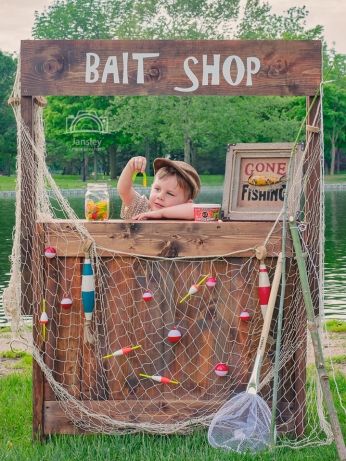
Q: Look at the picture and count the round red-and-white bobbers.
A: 7